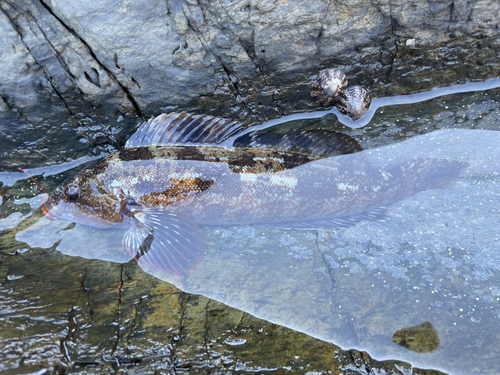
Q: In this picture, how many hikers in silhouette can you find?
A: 0